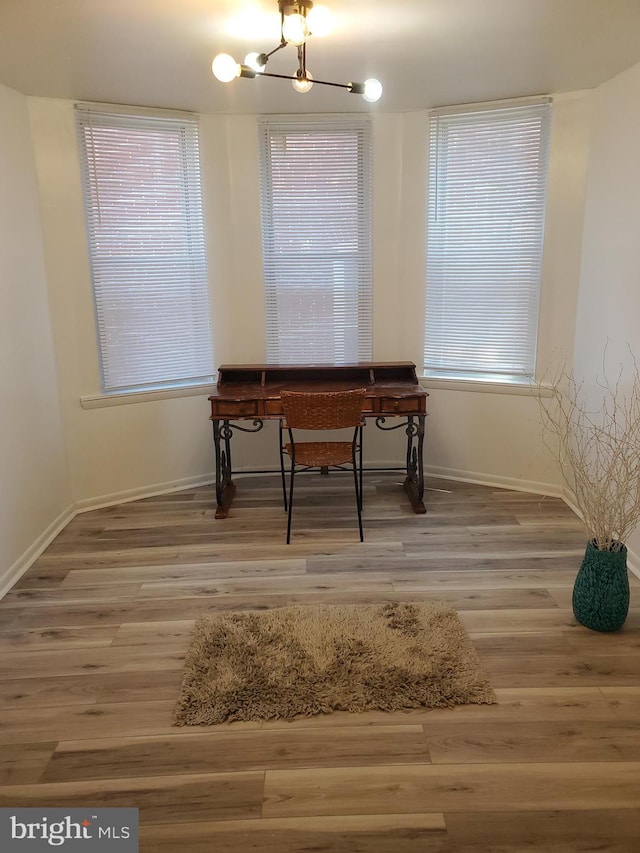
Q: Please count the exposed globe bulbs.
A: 6